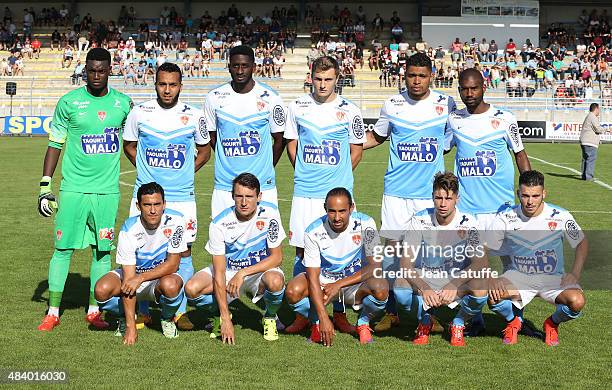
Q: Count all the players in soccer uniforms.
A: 11